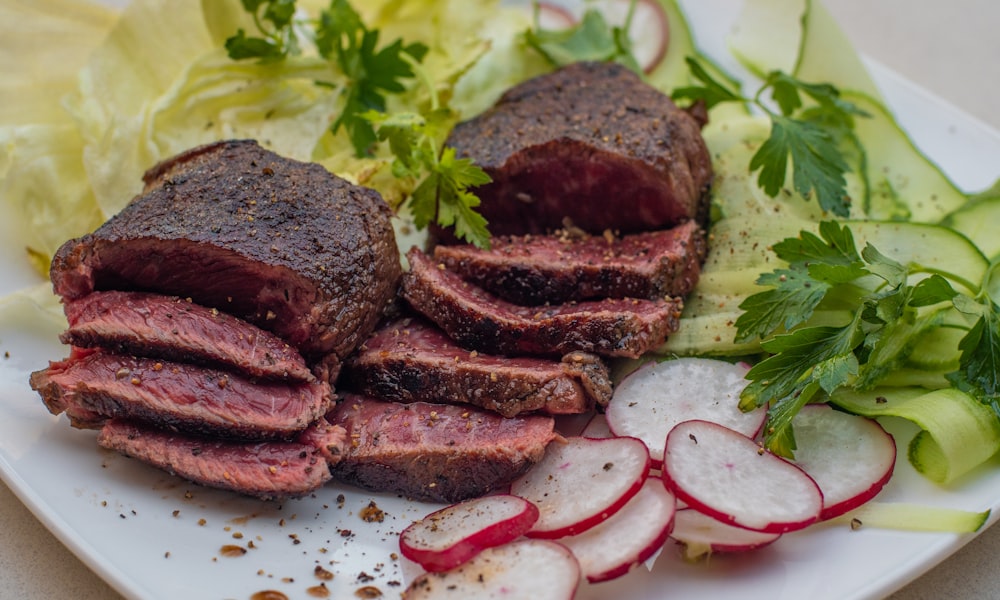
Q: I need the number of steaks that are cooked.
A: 2